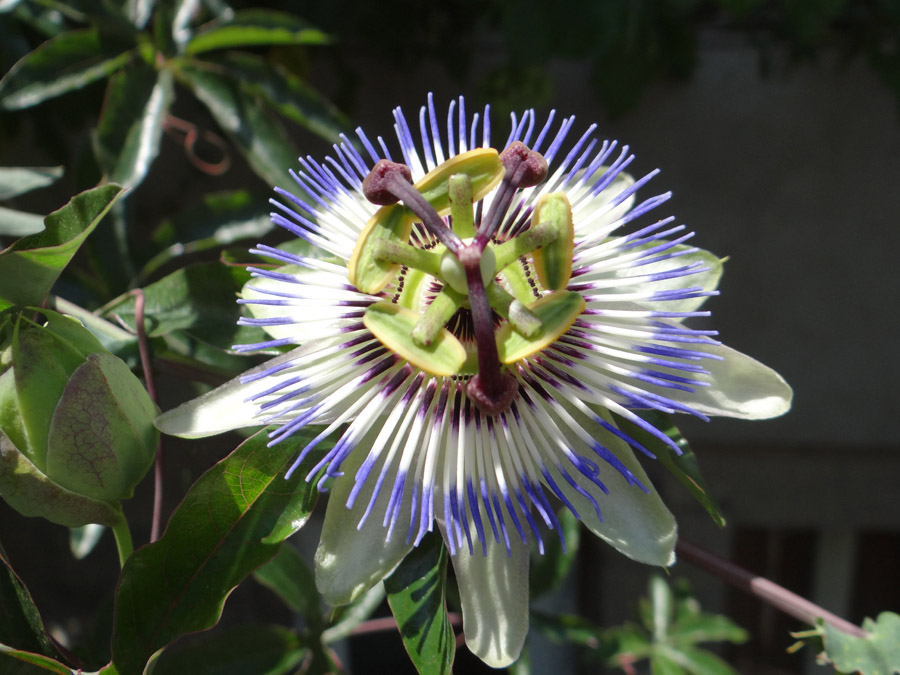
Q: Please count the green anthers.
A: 5